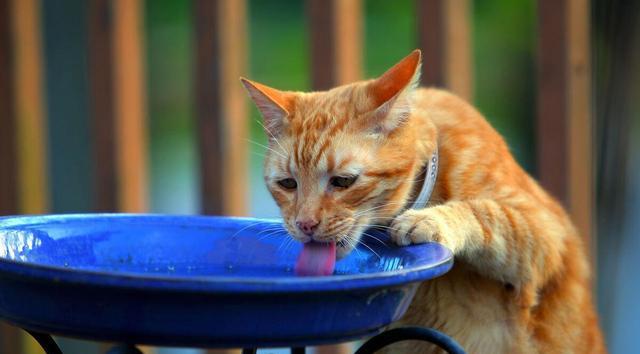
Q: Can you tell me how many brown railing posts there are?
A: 6